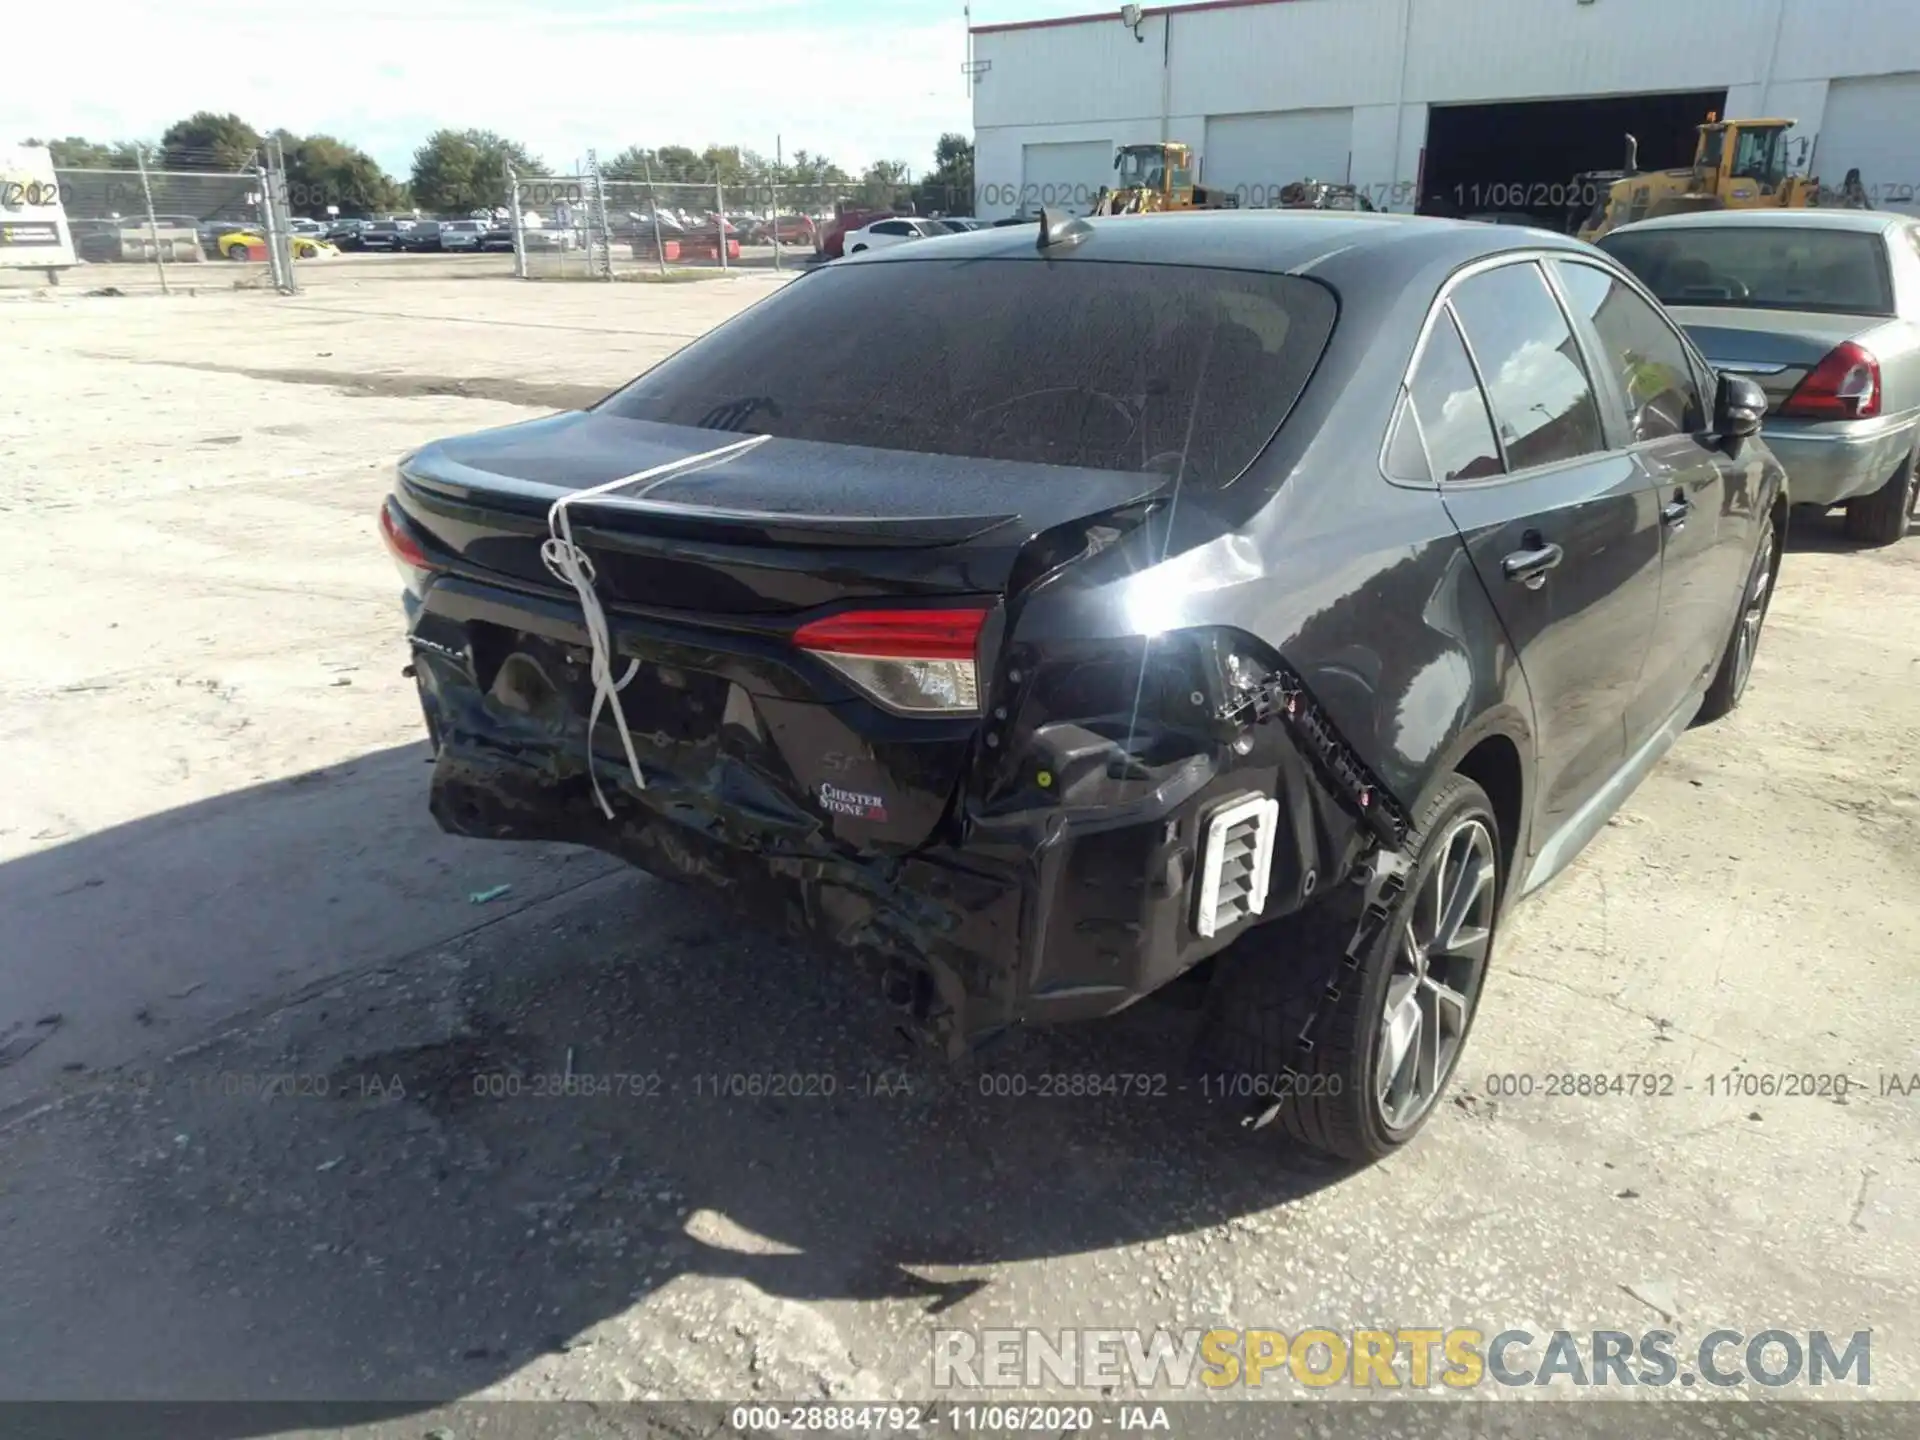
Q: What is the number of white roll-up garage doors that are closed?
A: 3